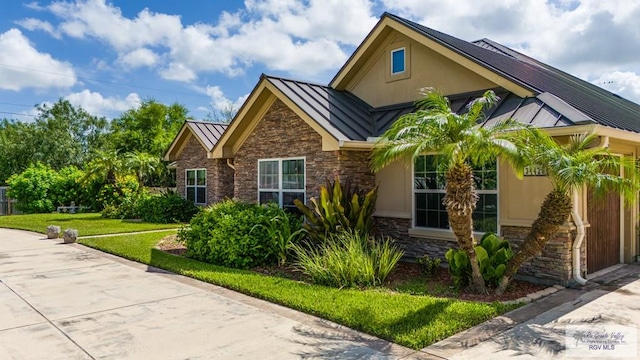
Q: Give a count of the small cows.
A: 0